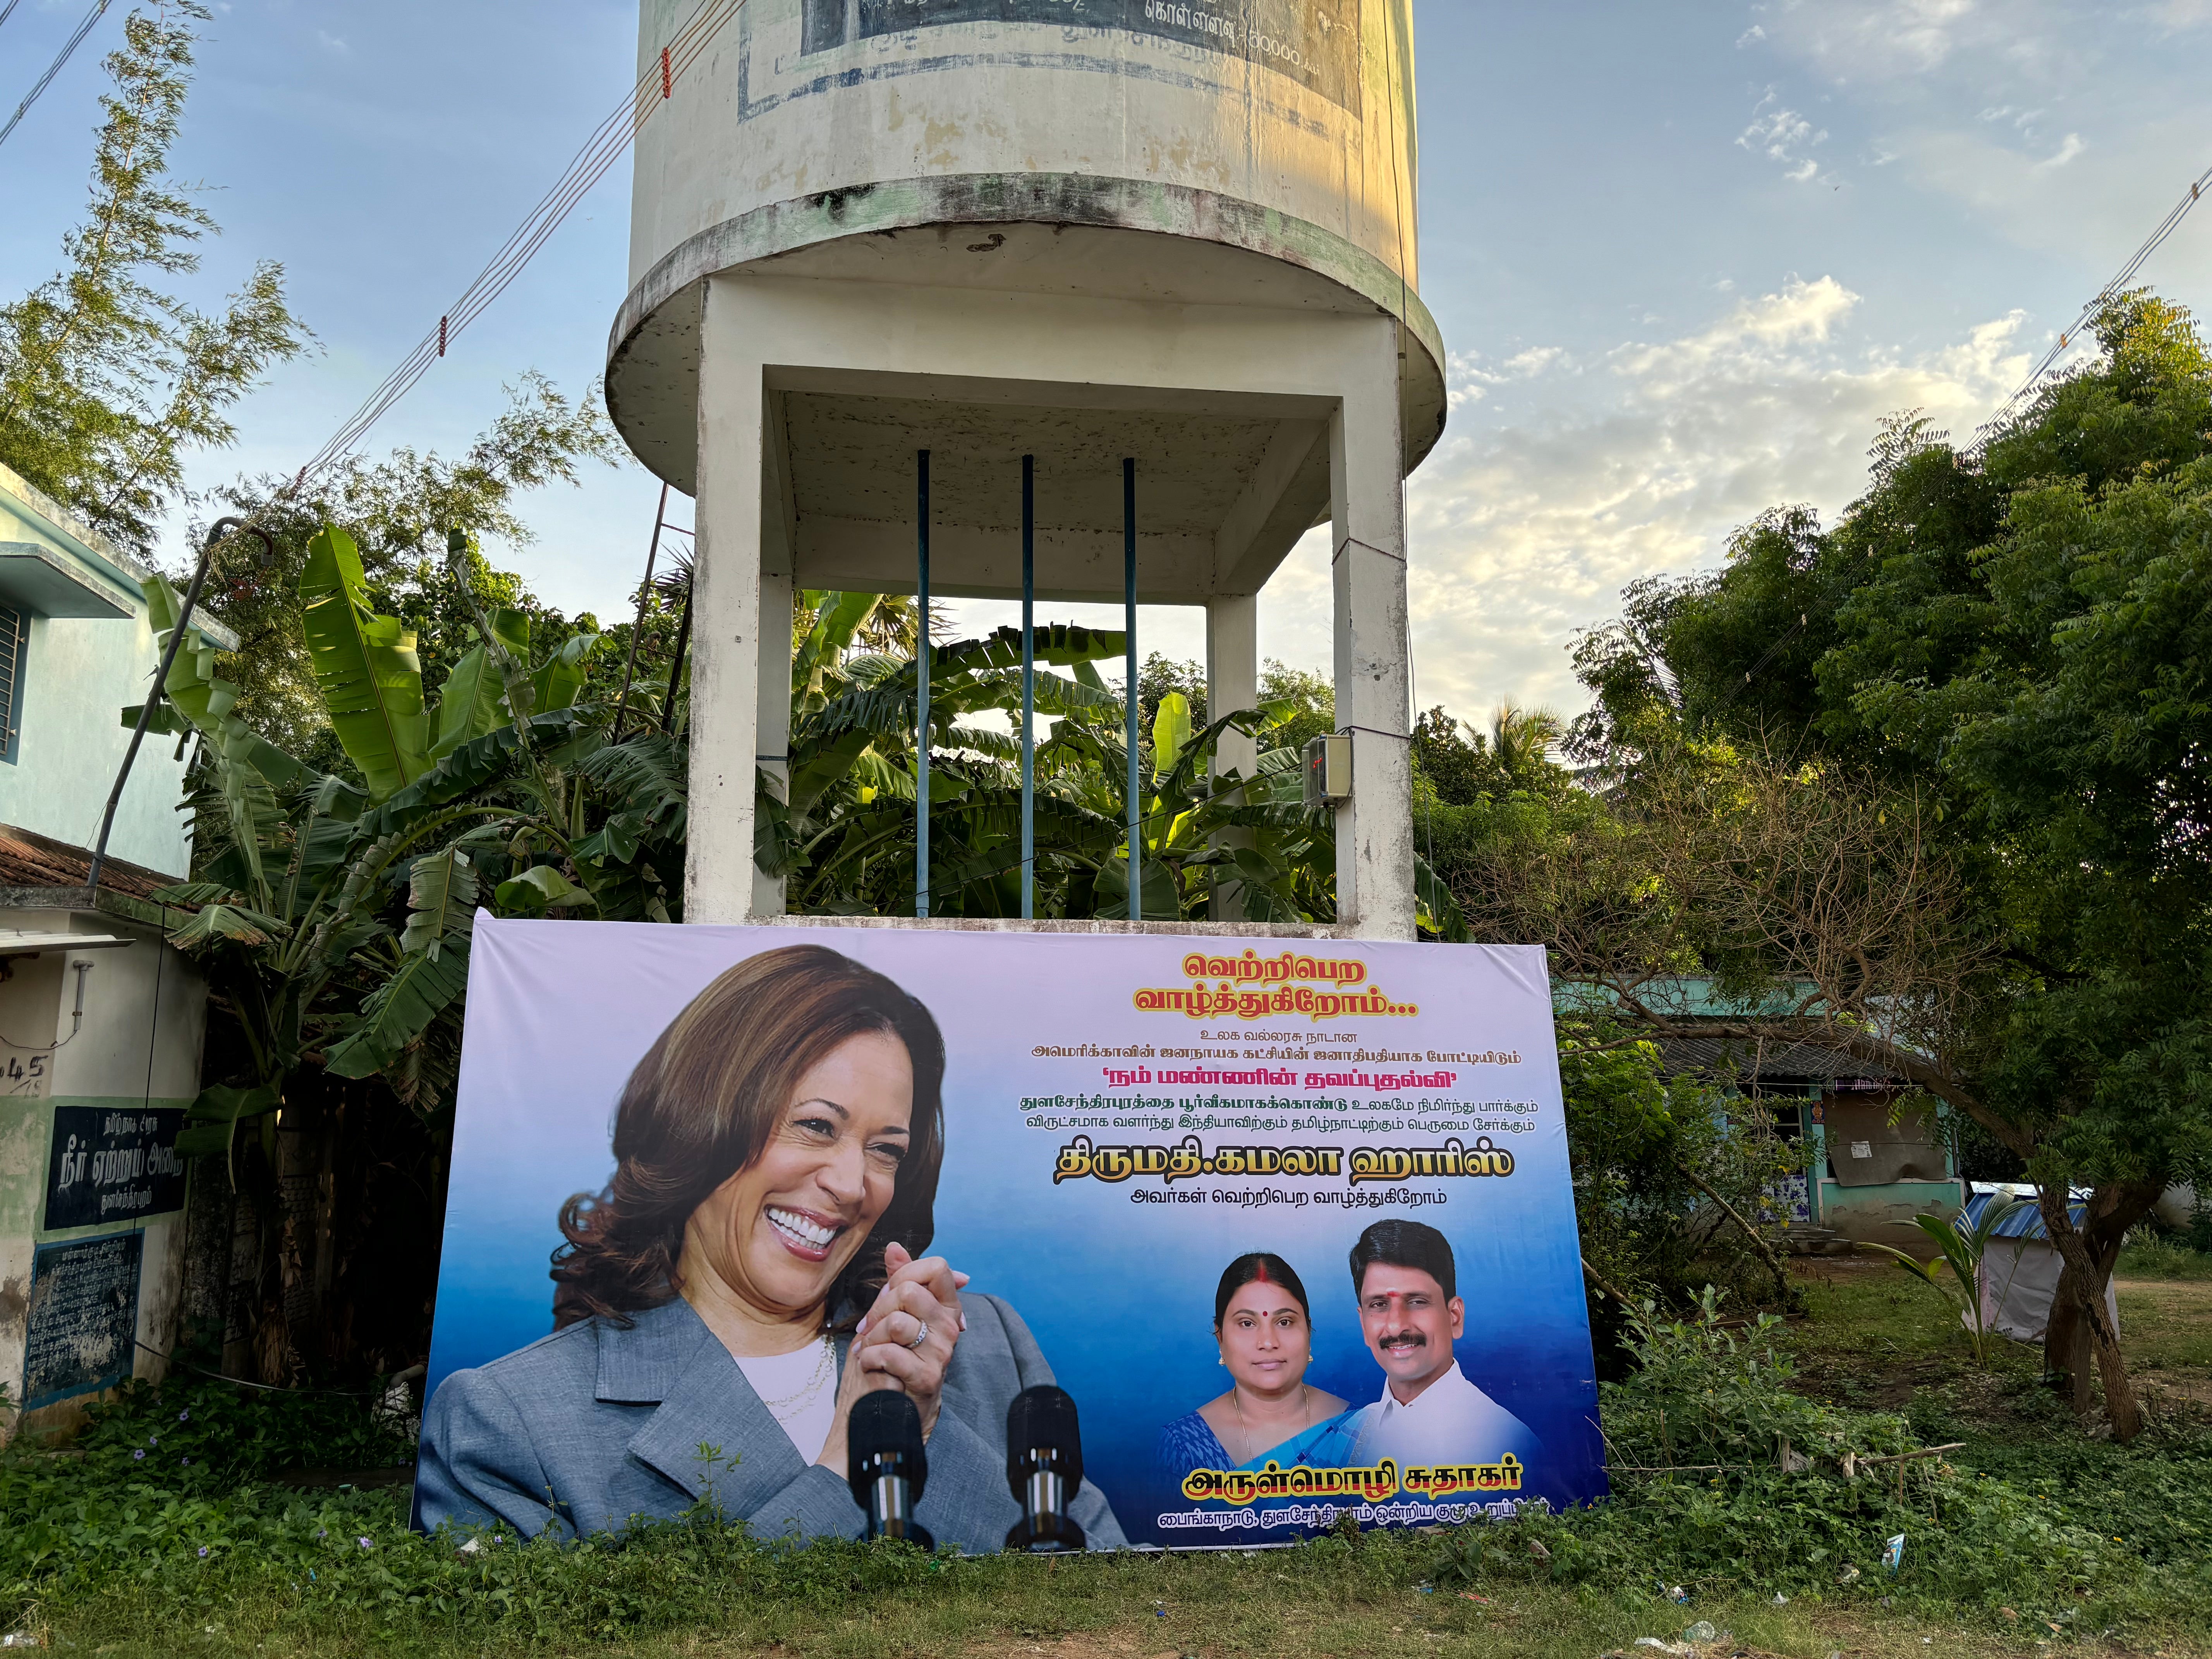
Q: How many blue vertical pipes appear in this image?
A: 3